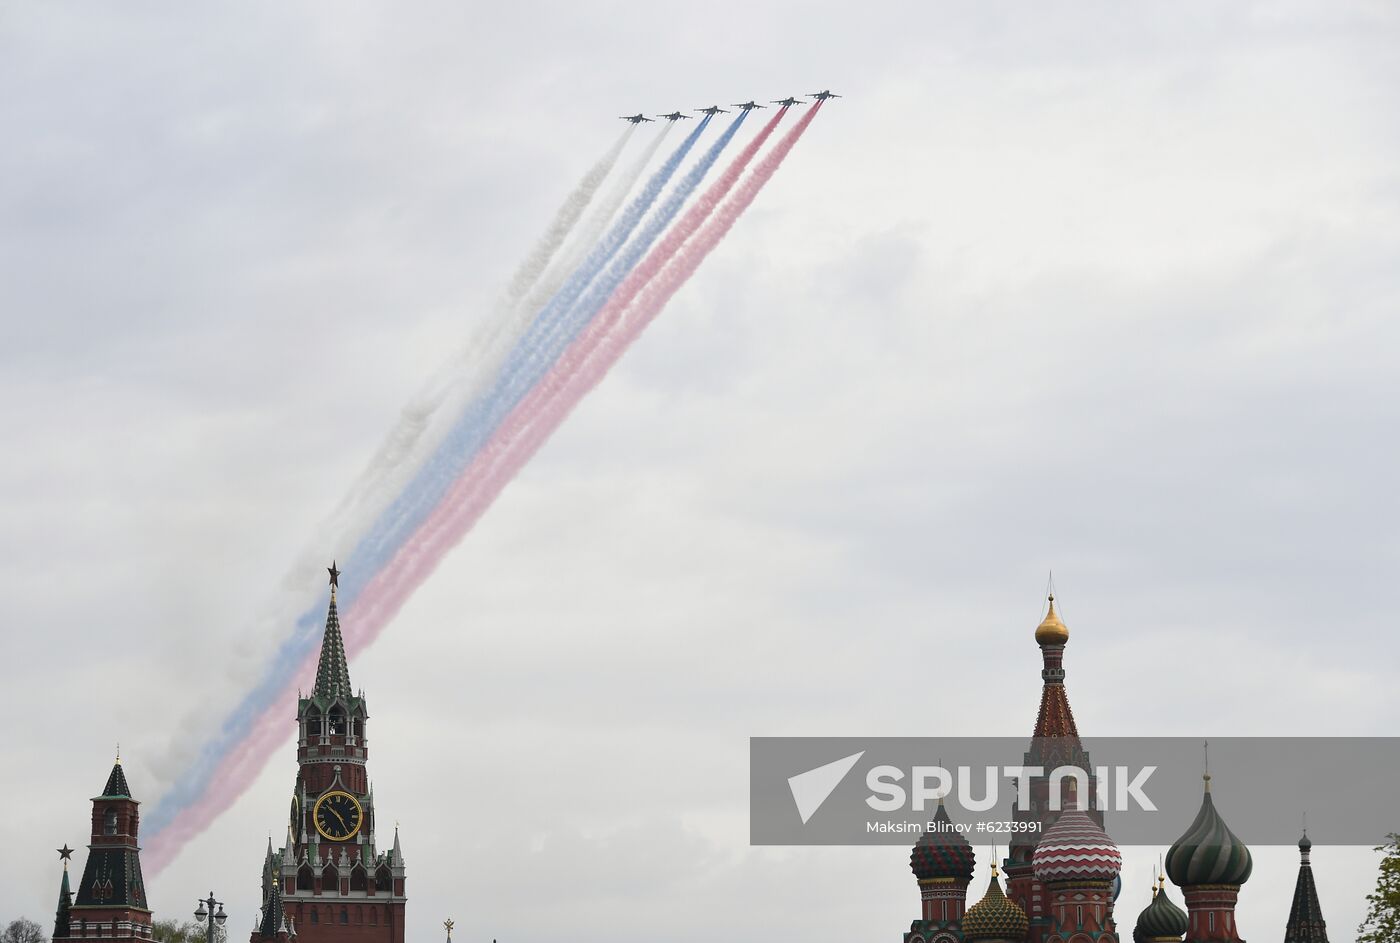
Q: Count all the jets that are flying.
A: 6